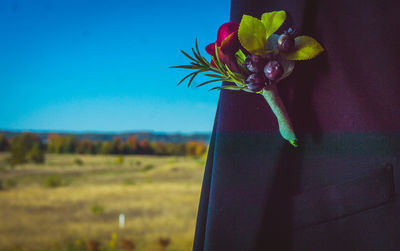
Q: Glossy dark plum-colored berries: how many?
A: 4